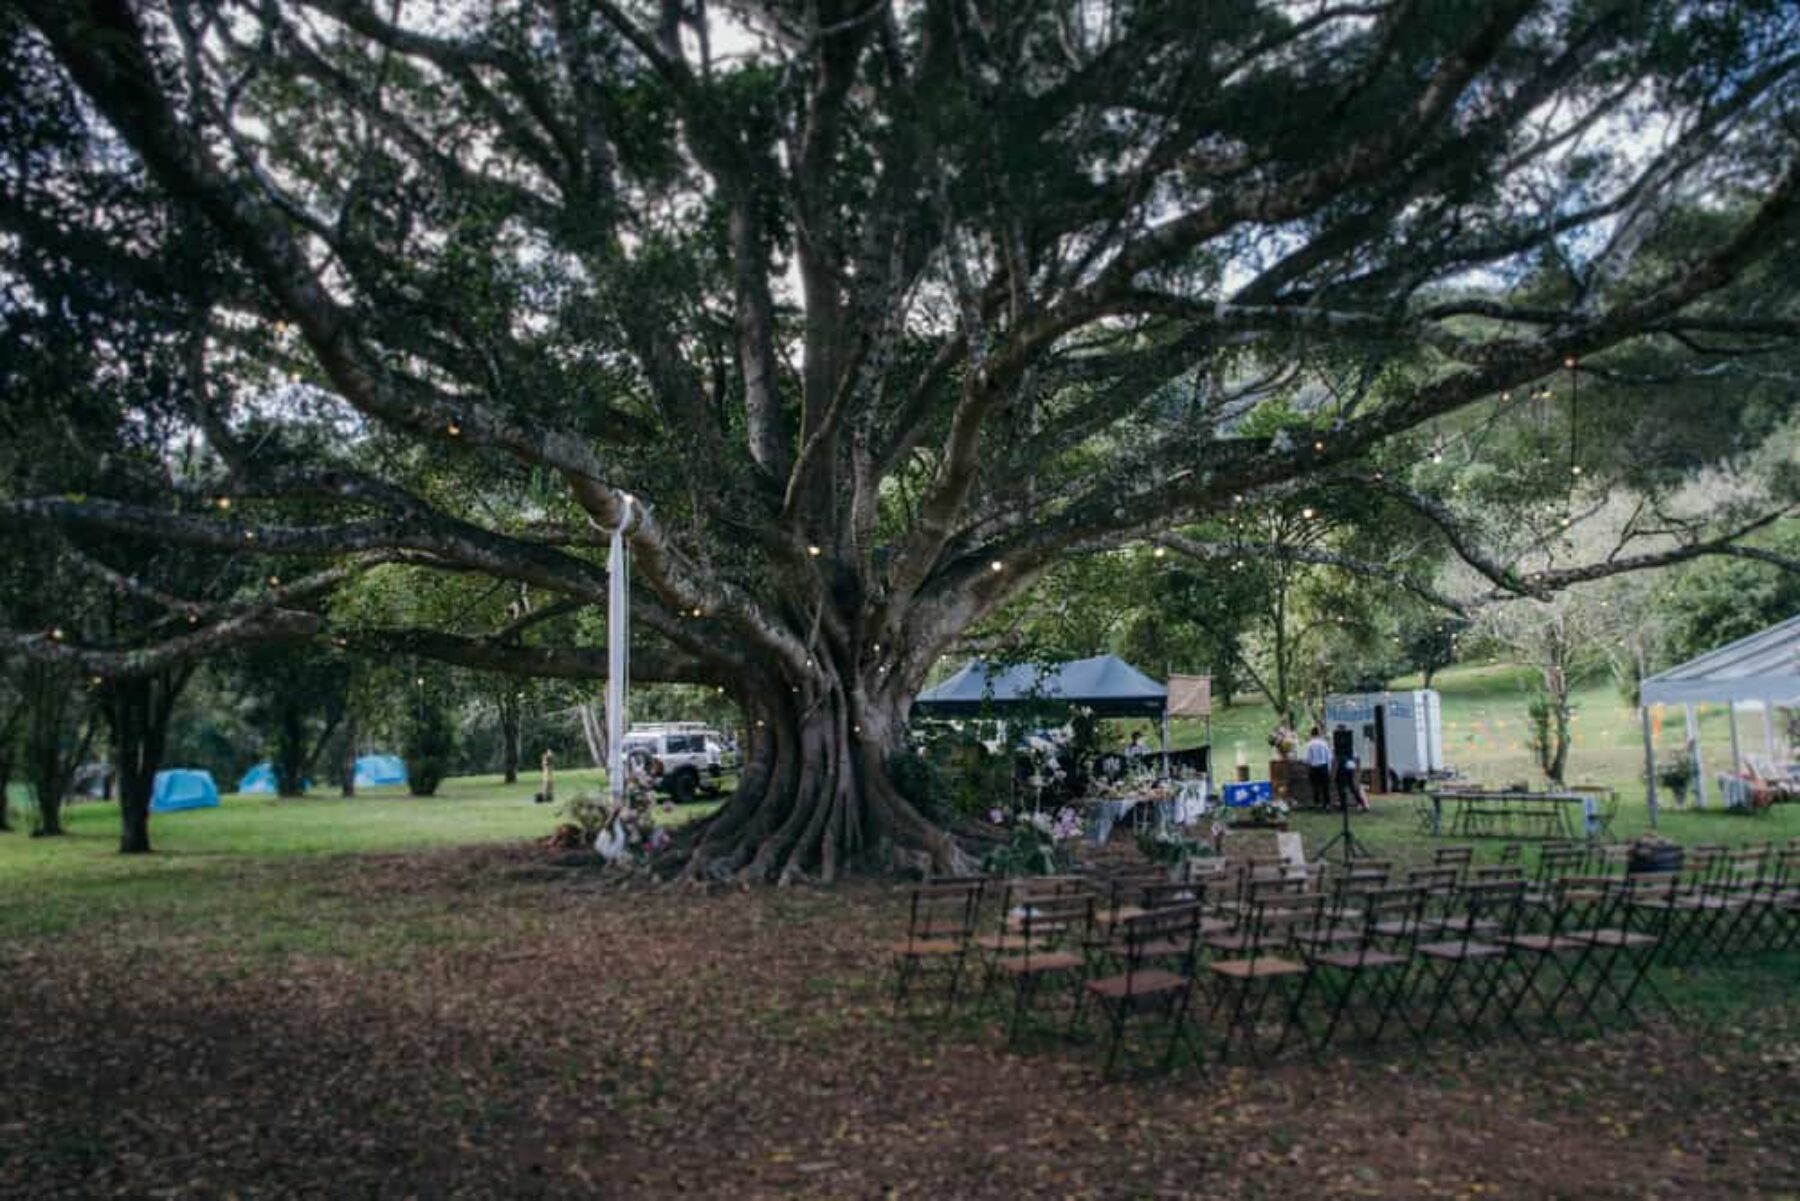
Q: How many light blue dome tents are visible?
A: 3